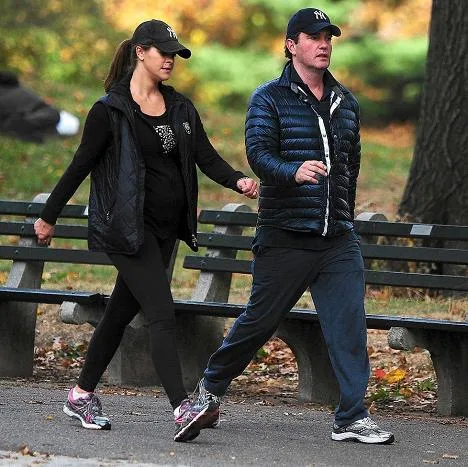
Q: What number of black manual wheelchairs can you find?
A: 0